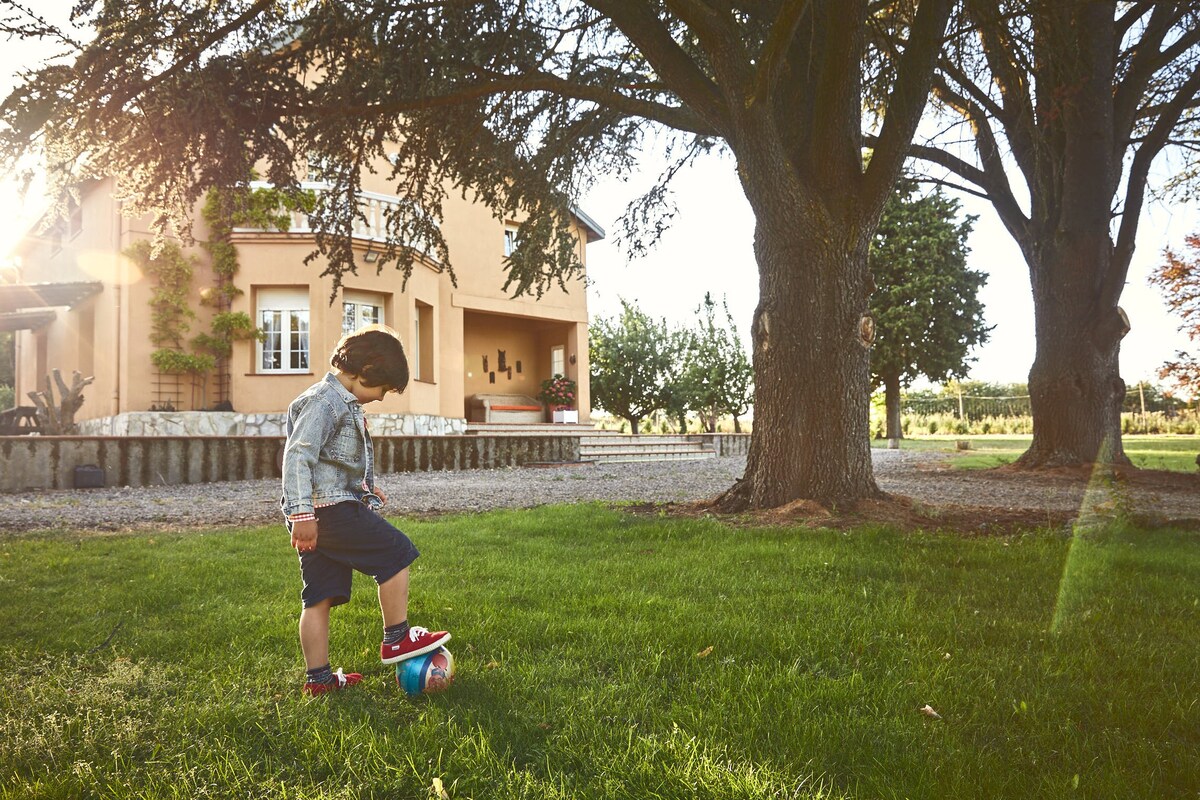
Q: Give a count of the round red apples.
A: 0